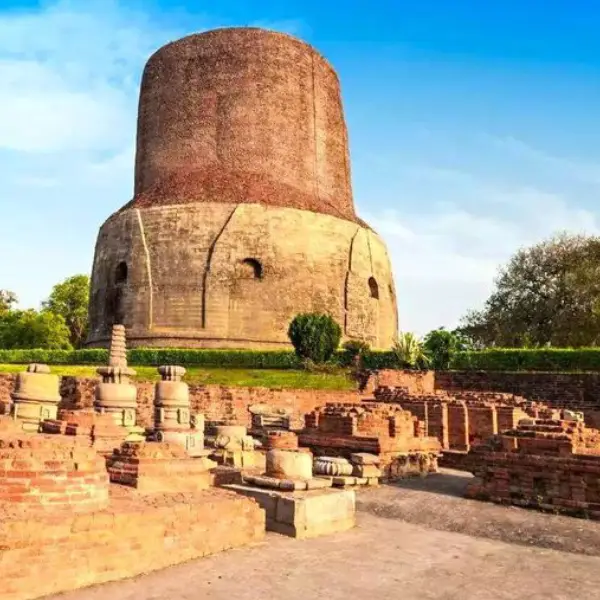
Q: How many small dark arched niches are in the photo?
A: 3